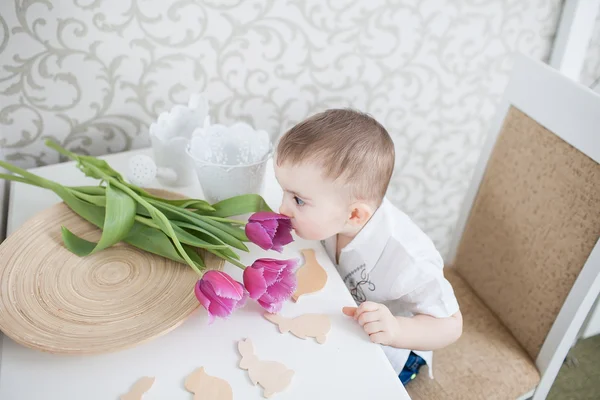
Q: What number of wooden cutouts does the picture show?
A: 5